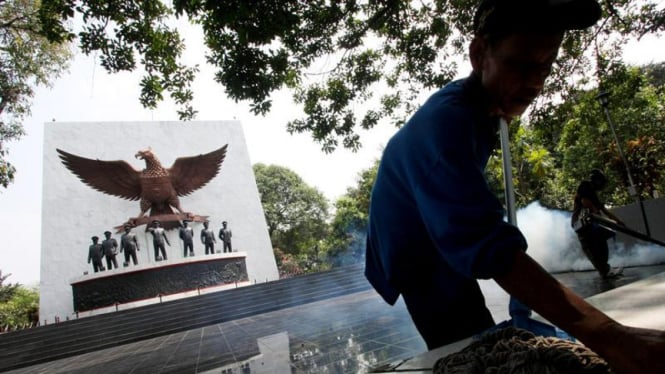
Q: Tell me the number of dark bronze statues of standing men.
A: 7